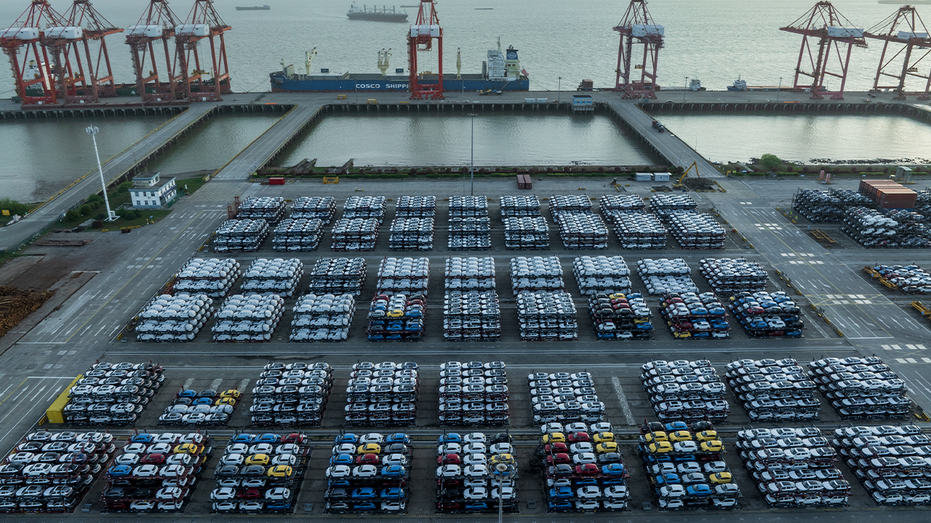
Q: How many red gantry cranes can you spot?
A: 8